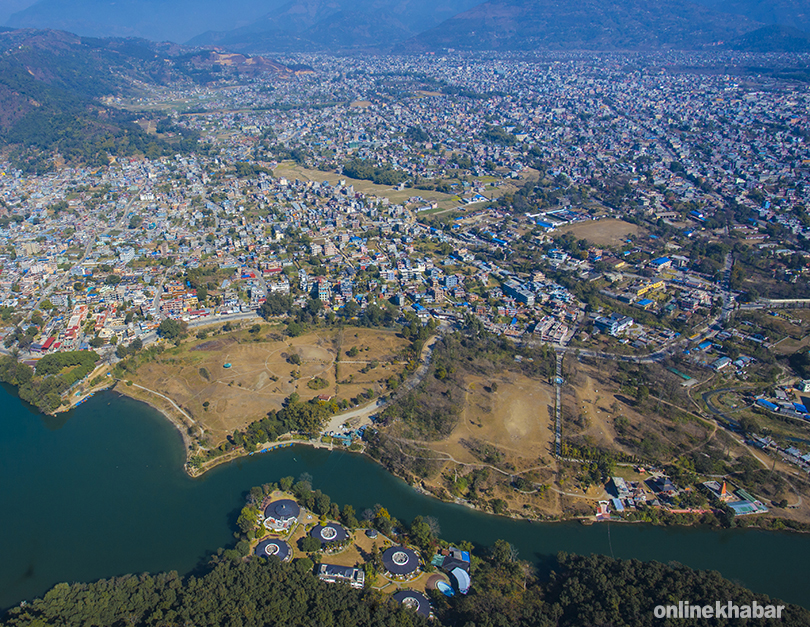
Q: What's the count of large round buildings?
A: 5